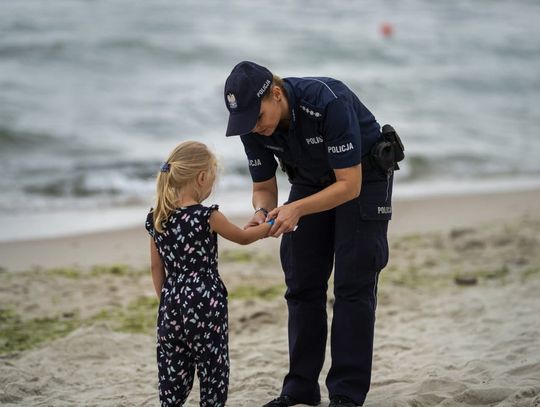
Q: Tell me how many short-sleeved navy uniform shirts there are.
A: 1